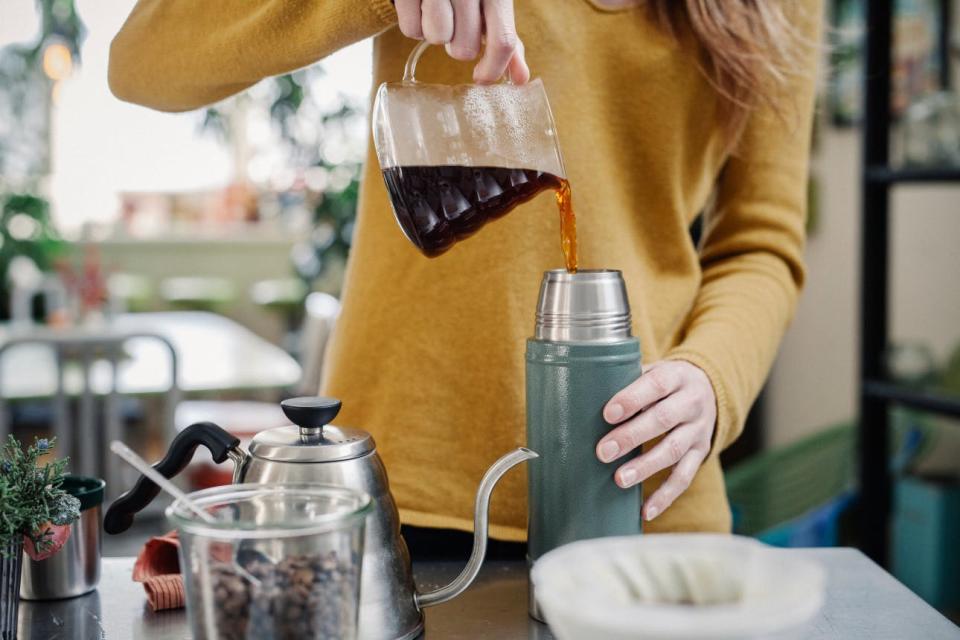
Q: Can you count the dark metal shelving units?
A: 1